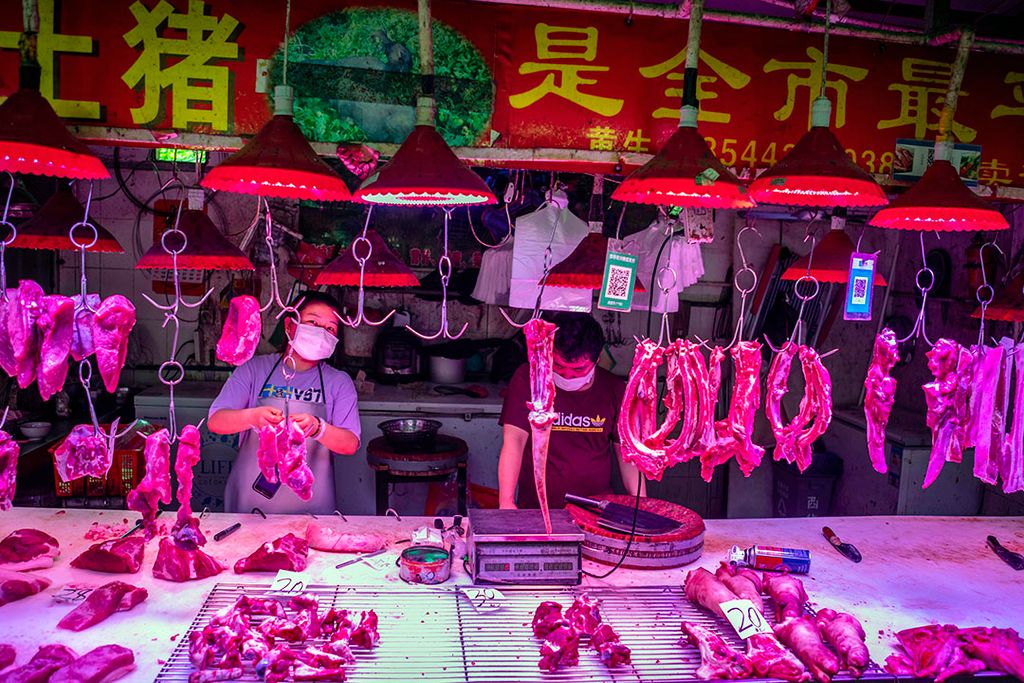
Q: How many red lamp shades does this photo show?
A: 12